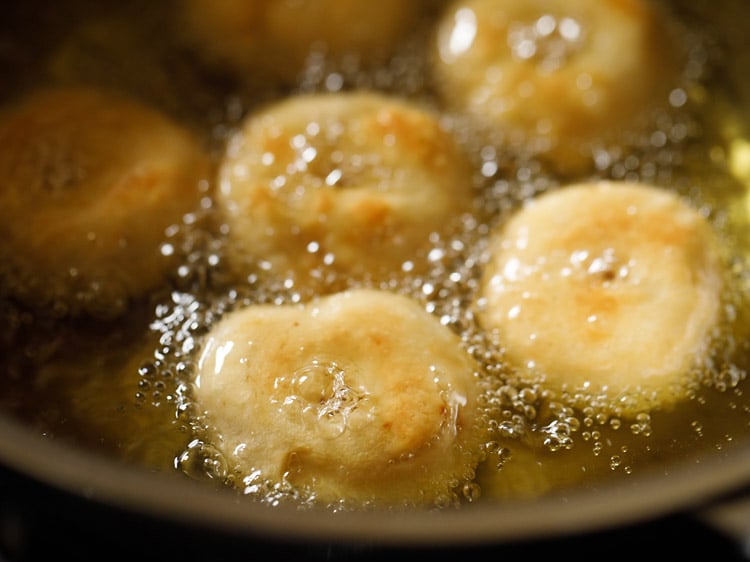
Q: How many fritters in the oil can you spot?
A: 6